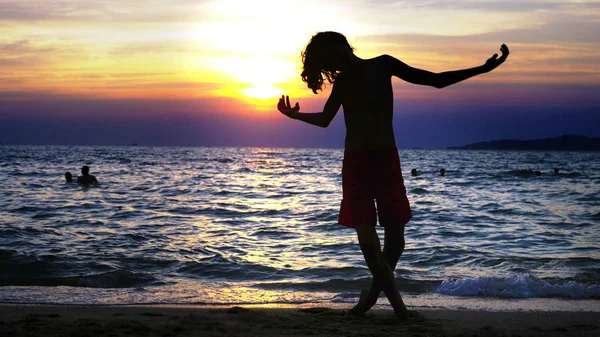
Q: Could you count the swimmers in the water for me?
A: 6